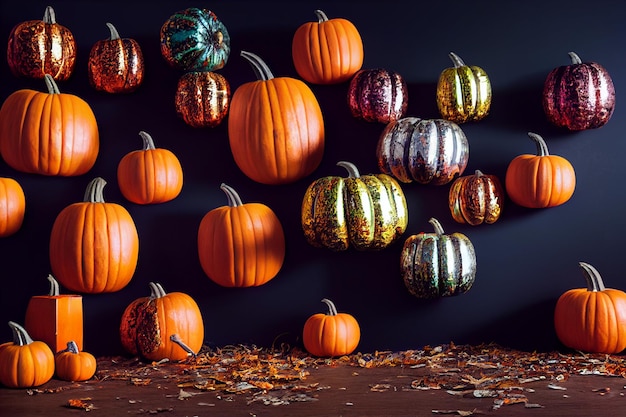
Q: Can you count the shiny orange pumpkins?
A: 4